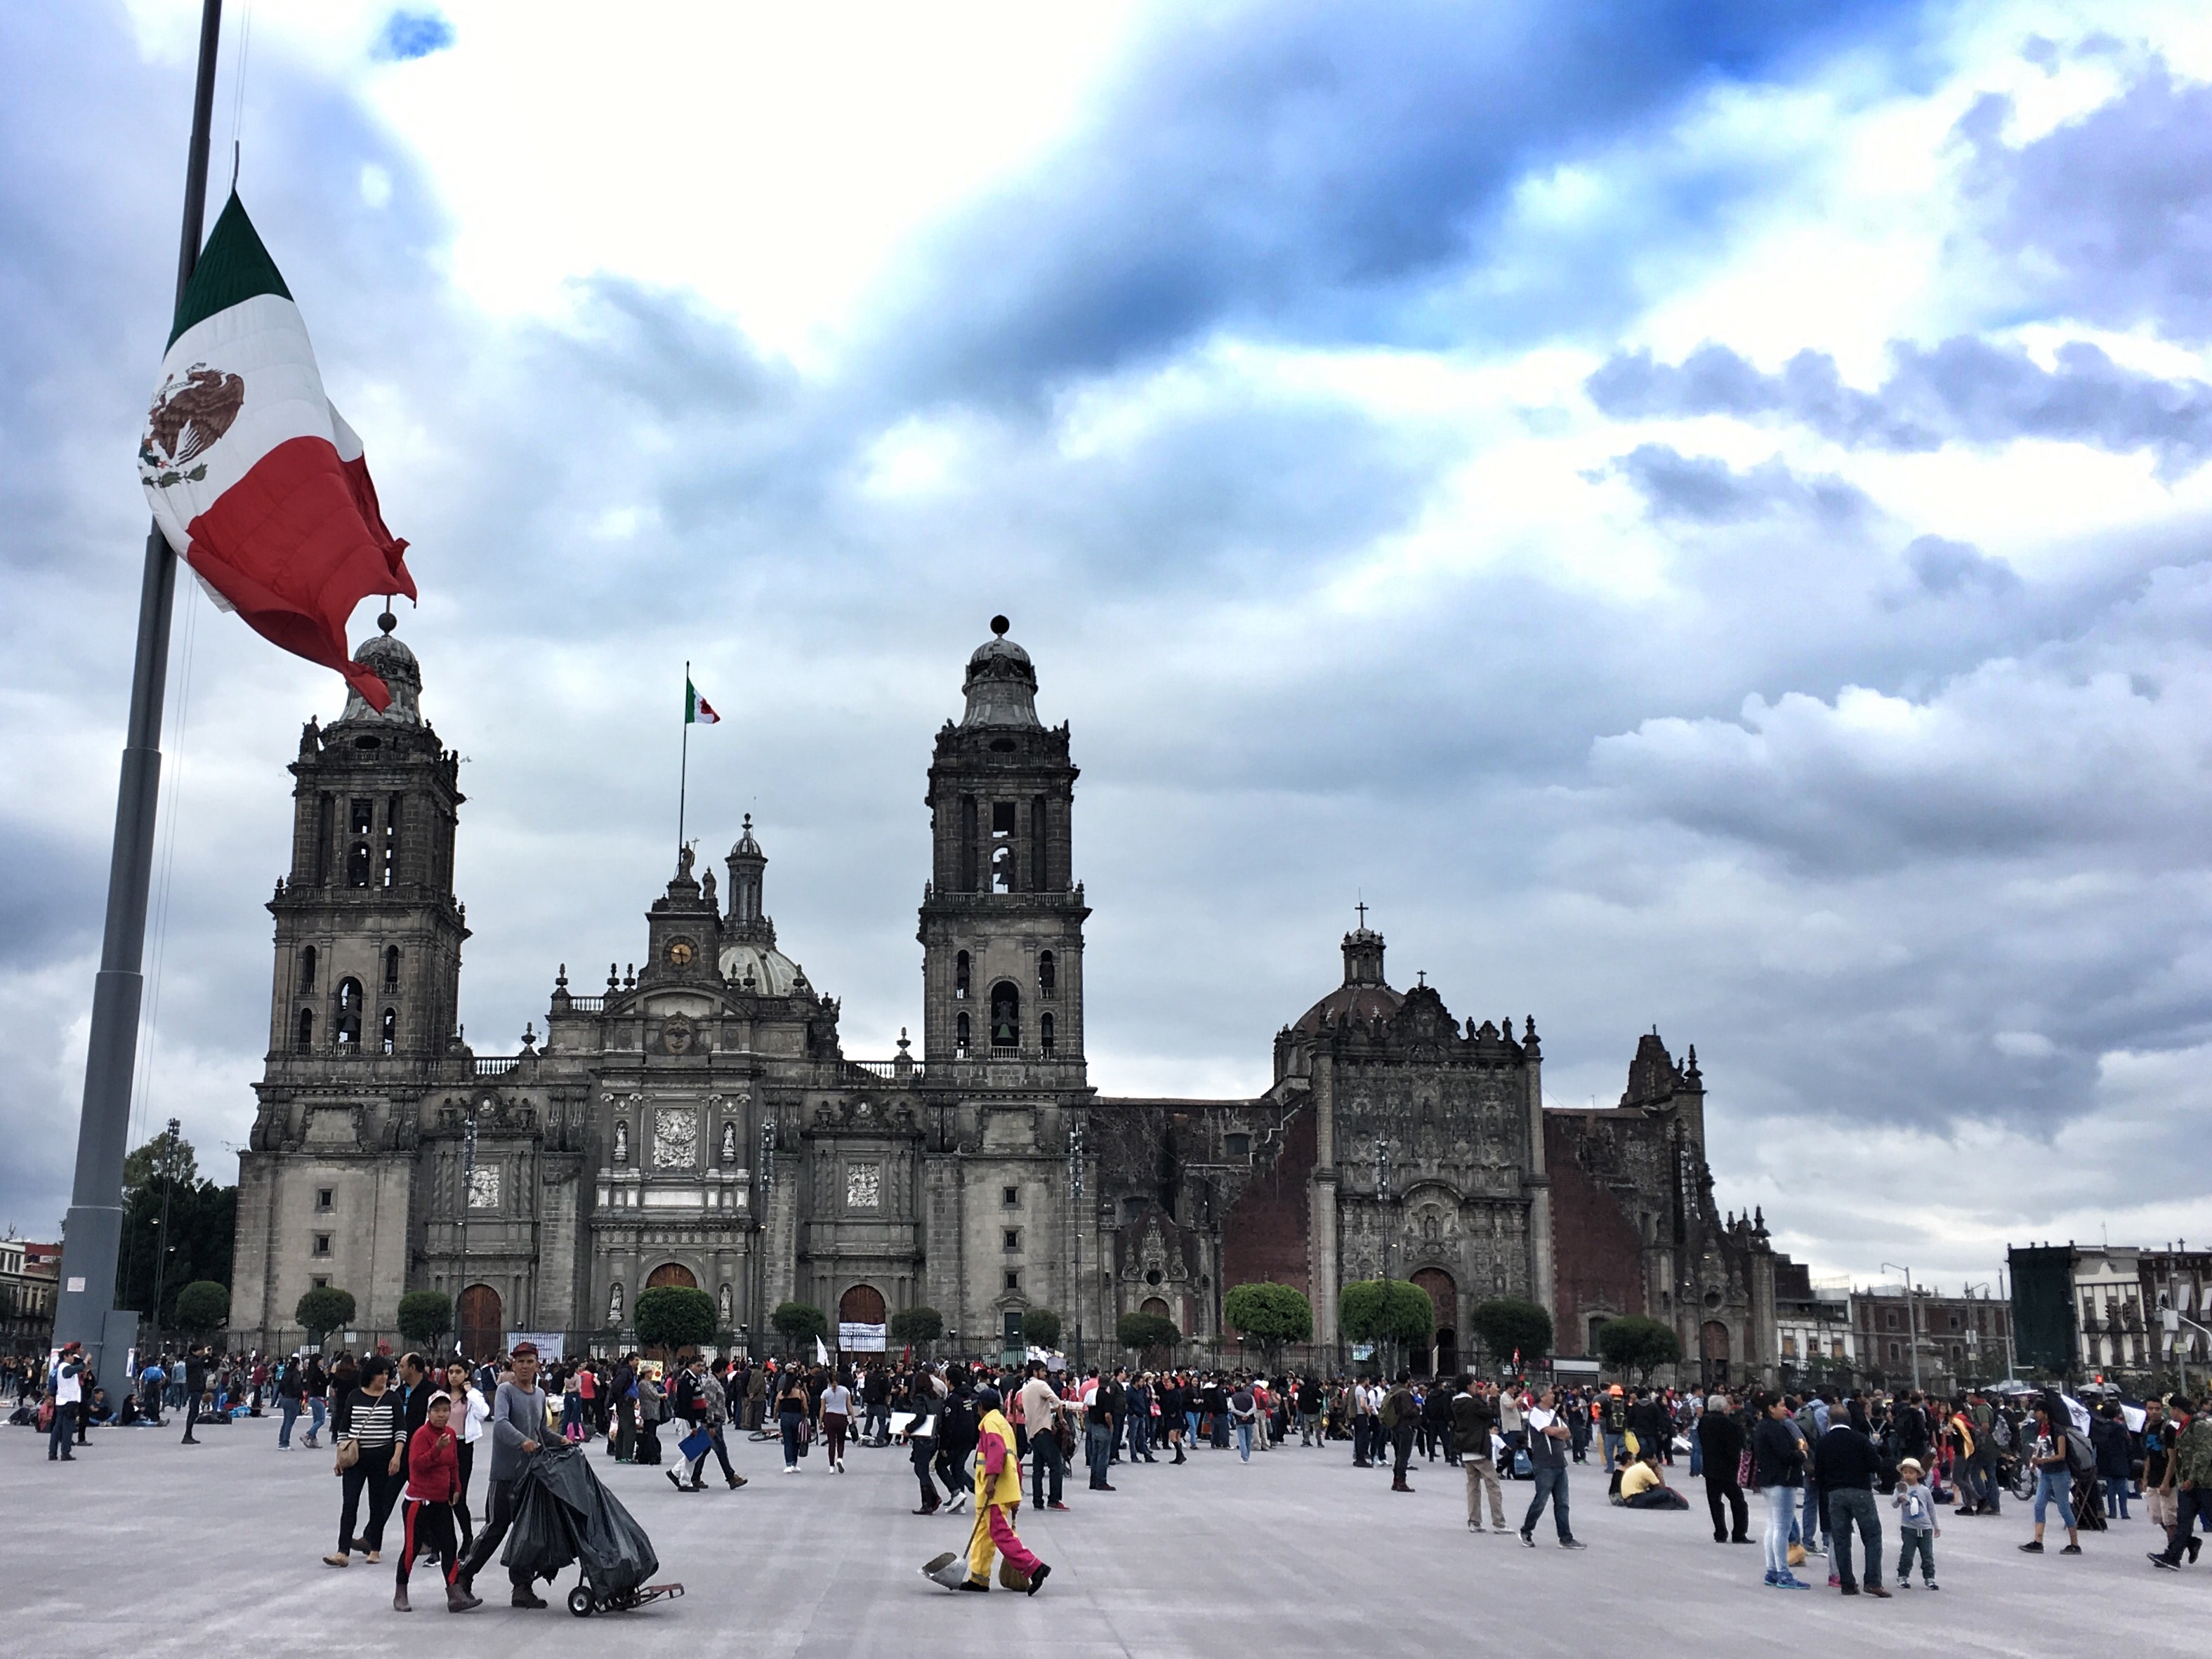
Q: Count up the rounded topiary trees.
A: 12